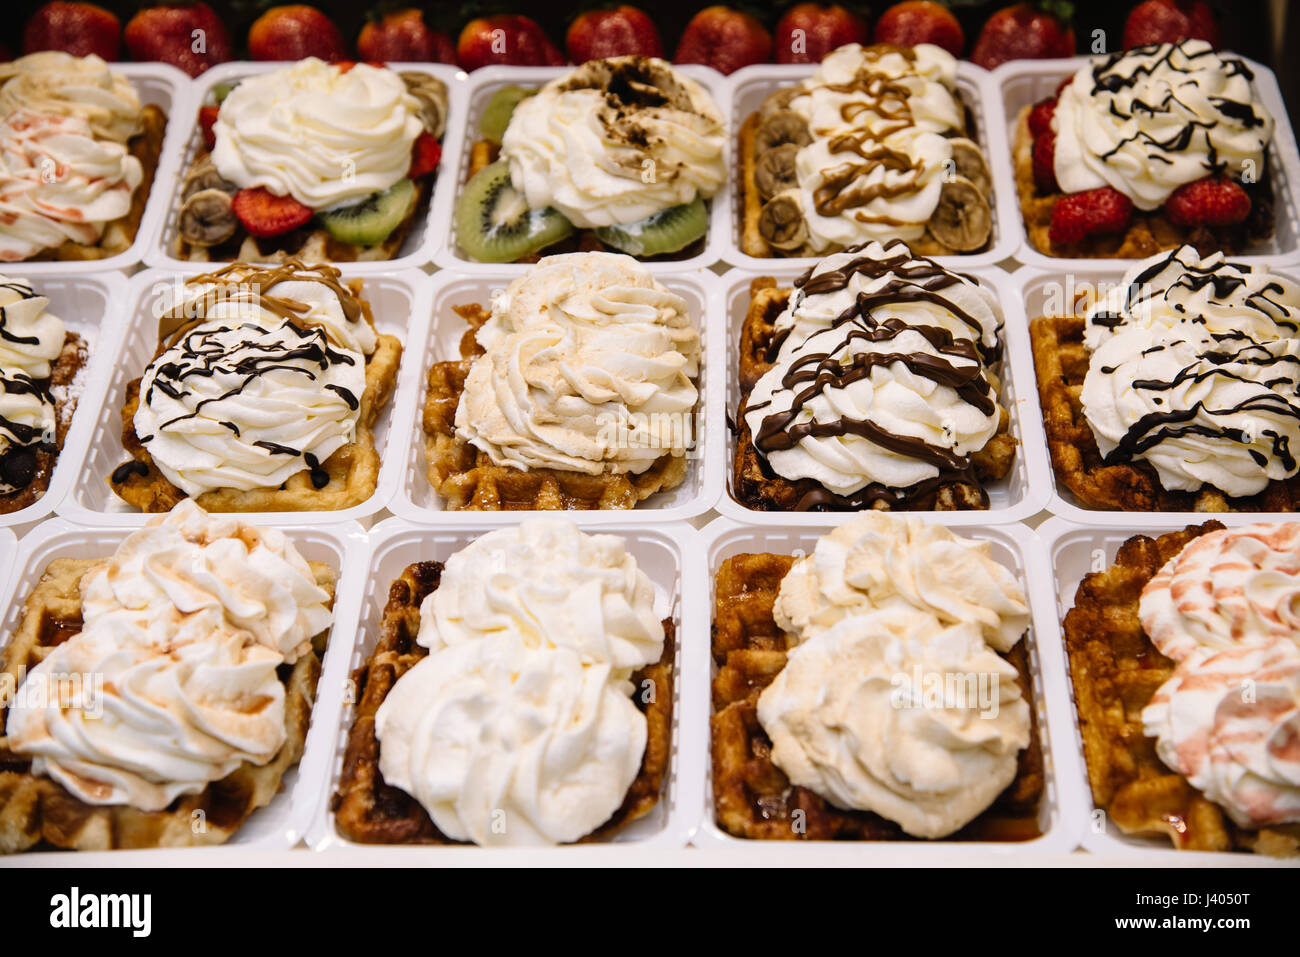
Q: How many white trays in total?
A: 14